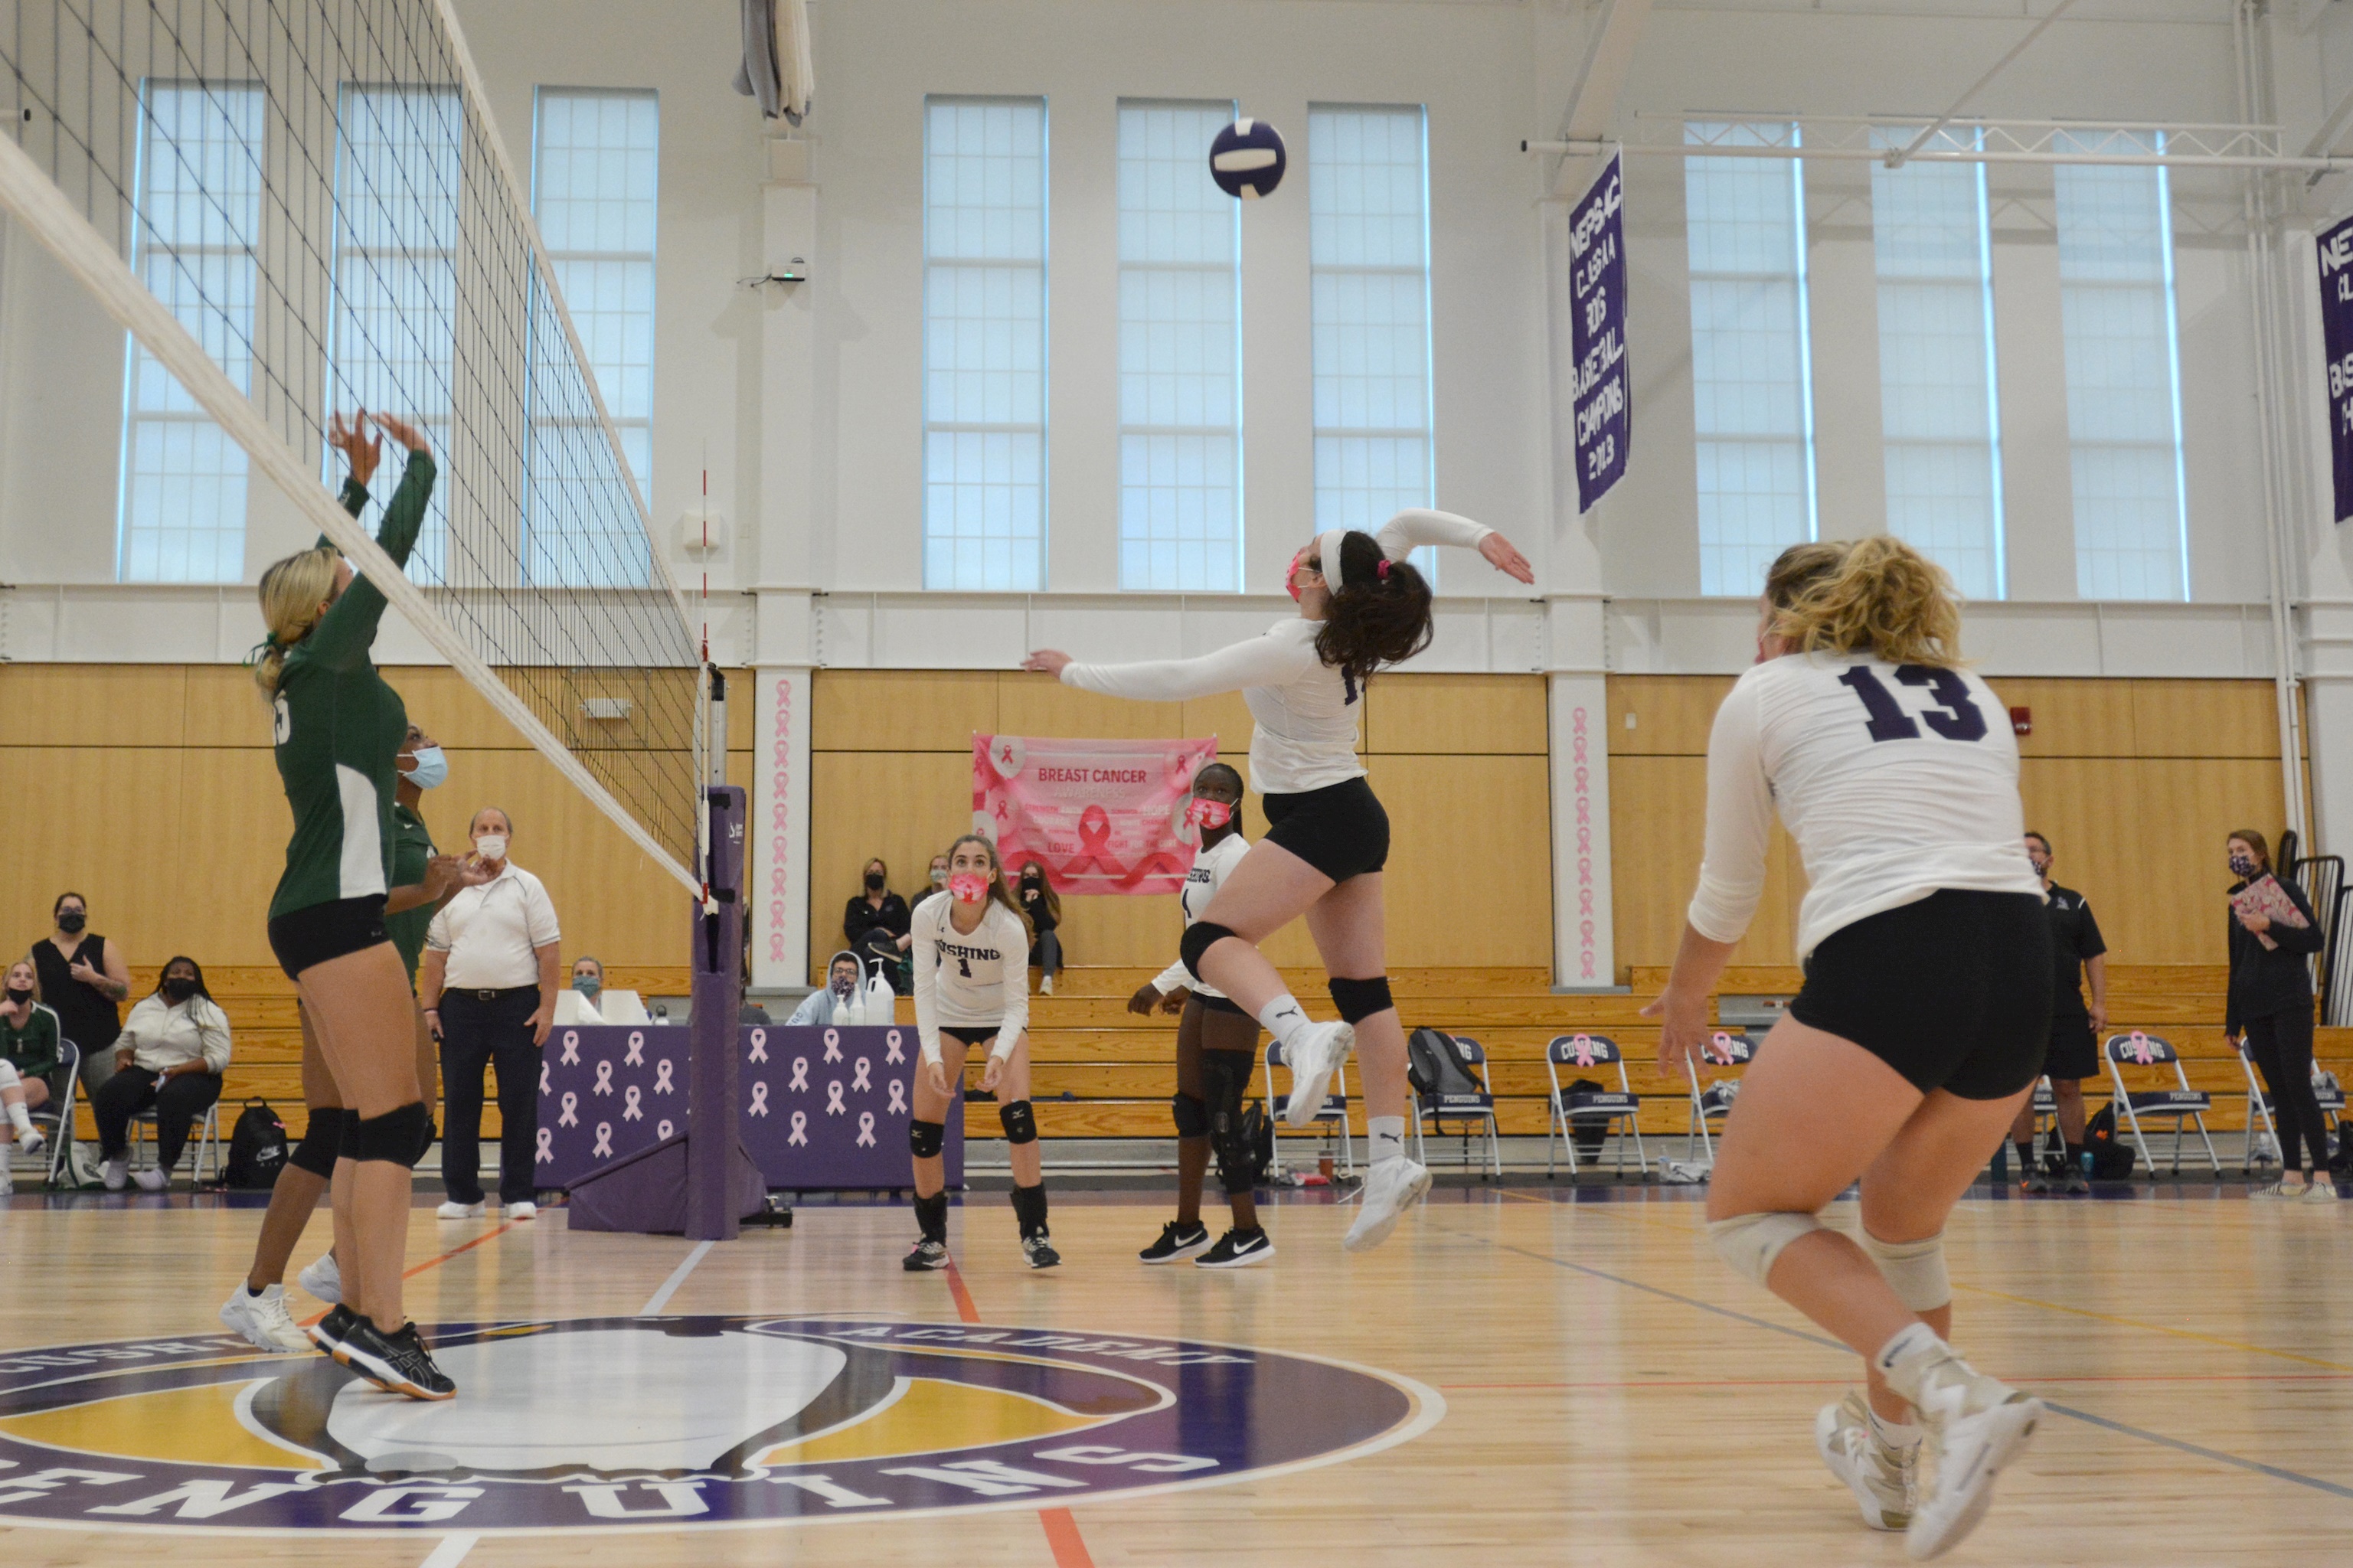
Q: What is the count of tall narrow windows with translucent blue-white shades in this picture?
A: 9